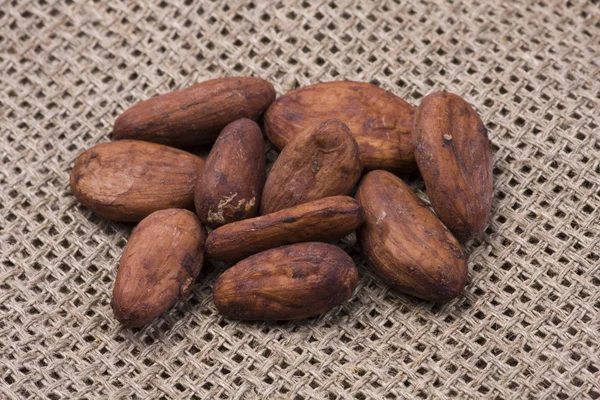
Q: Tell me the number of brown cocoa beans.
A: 10